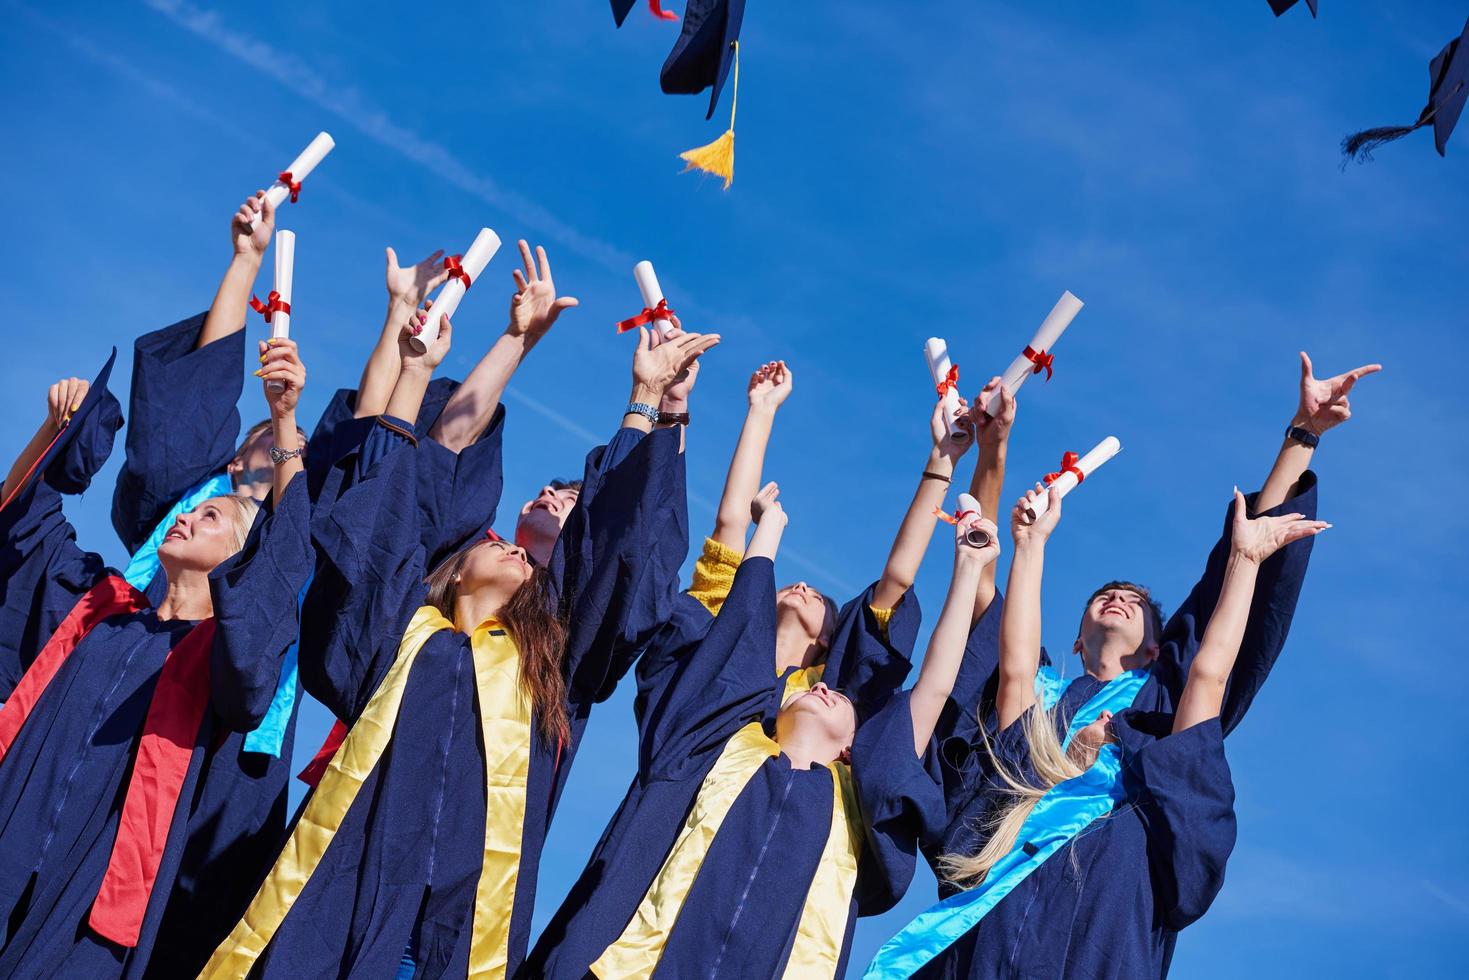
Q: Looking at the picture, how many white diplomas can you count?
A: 8